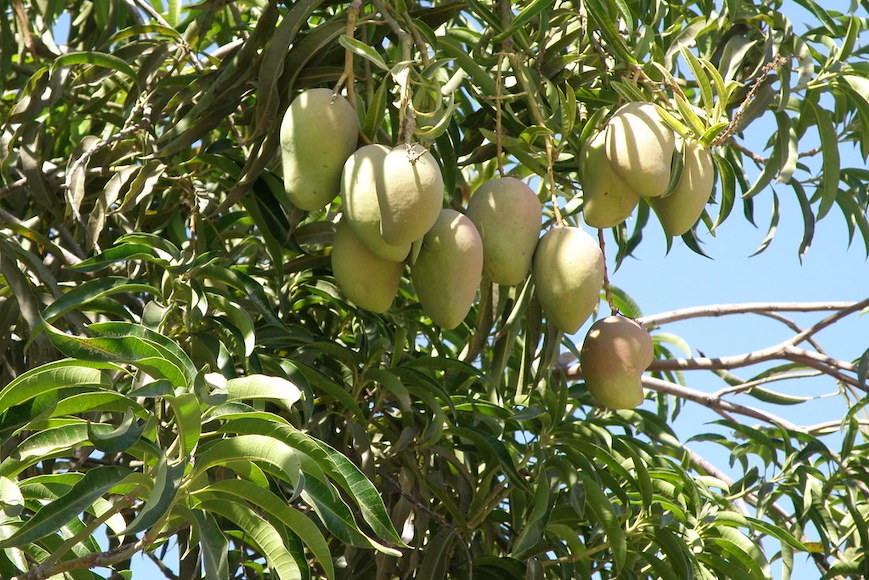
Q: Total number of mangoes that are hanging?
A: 11